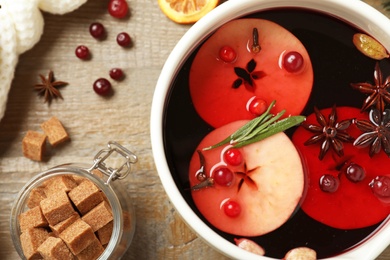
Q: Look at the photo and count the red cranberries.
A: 15